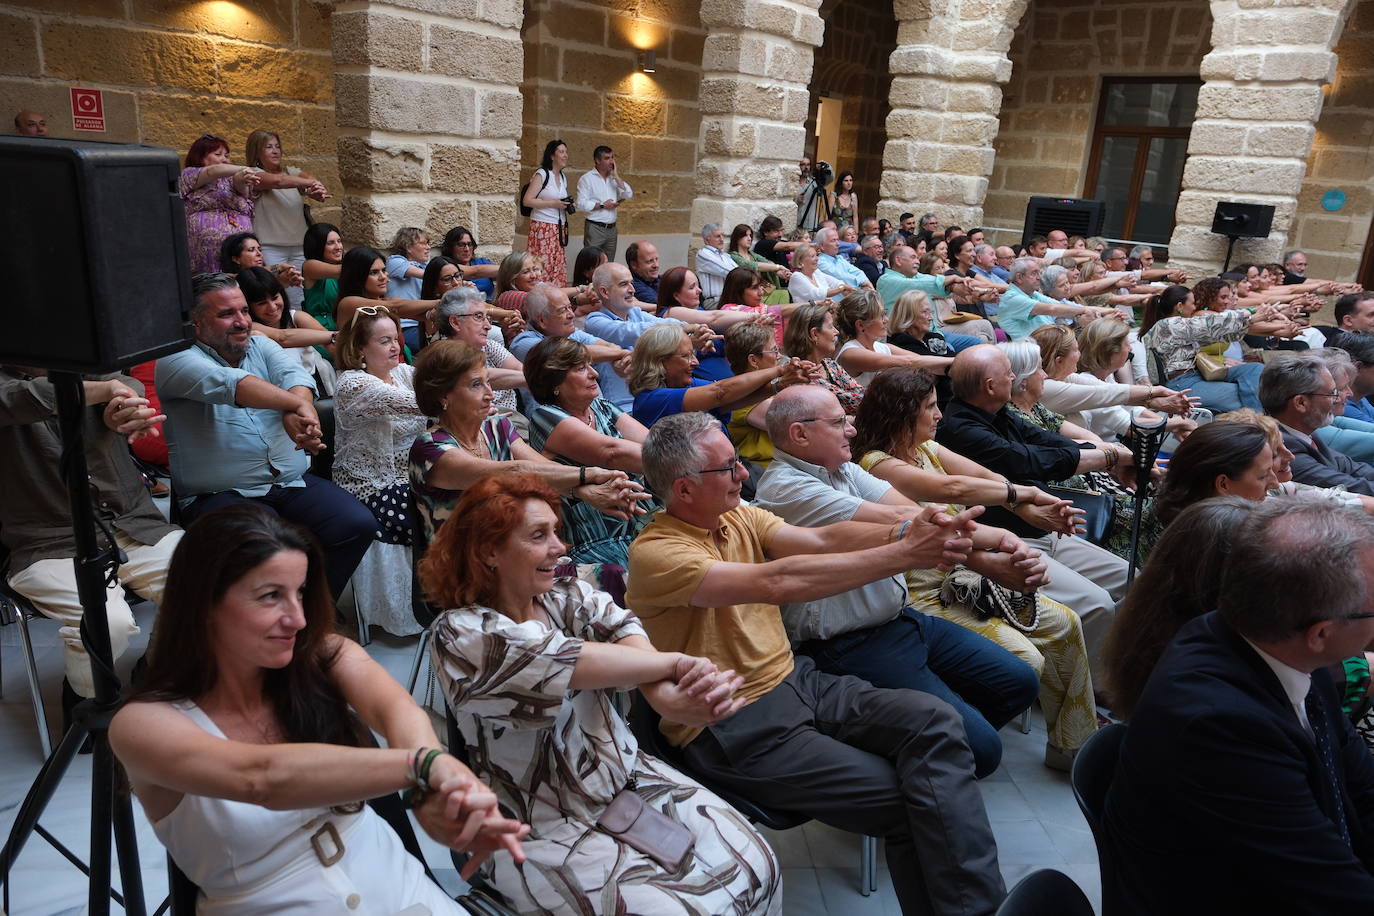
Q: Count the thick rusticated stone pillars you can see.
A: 4